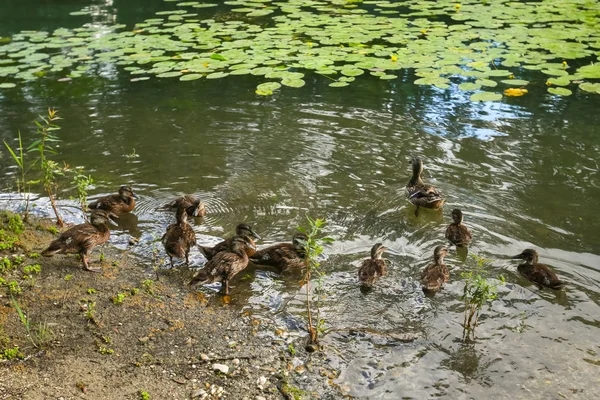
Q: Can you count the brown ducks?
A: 12